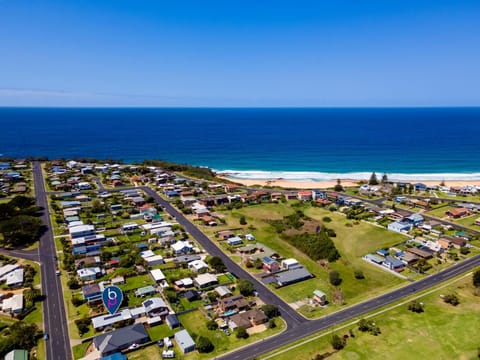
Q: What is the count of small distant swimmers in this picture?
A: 0